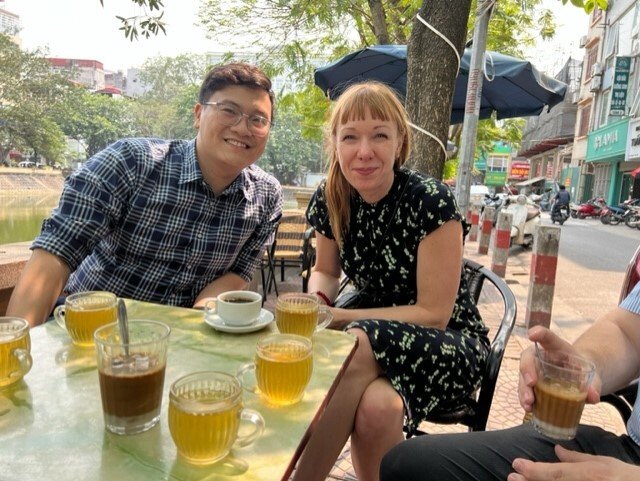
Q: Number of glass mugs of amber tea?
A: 5